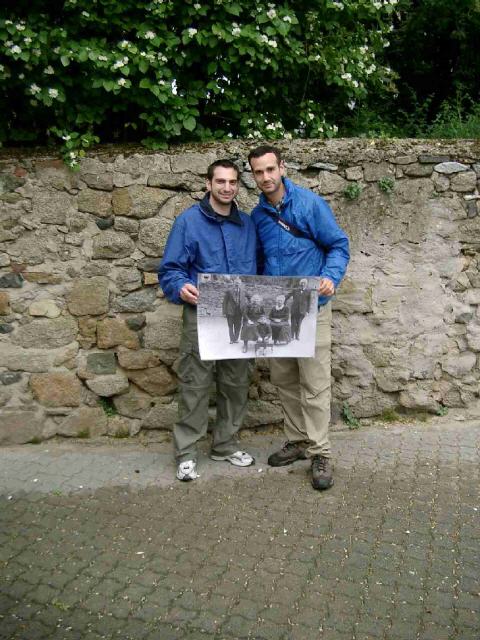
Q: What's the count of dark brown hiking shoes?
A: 2